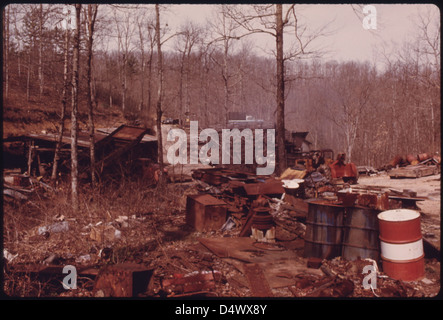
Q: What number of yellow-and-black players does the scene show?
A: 0